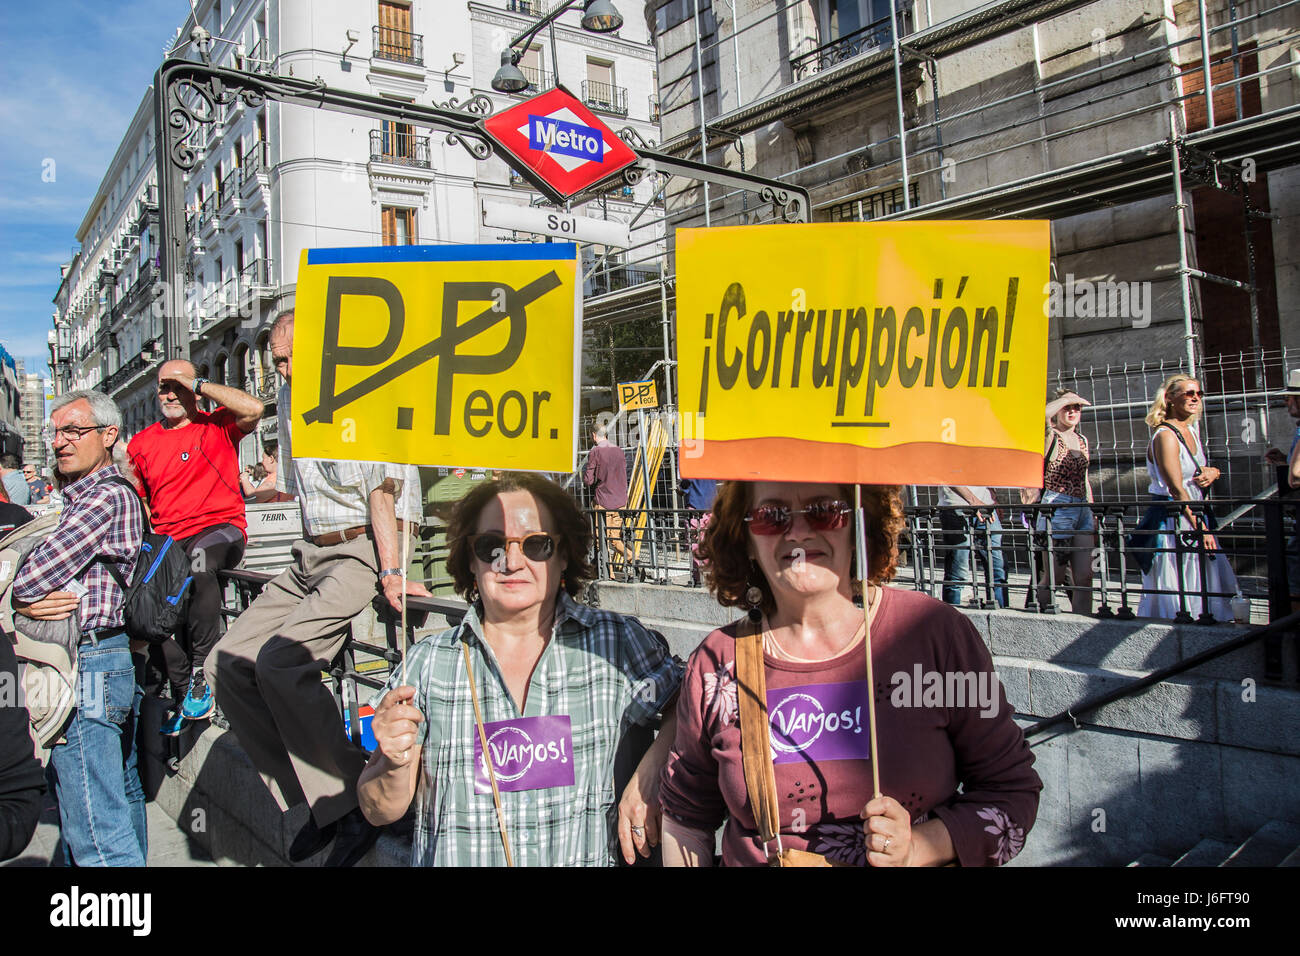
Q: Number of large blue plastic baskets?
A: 0